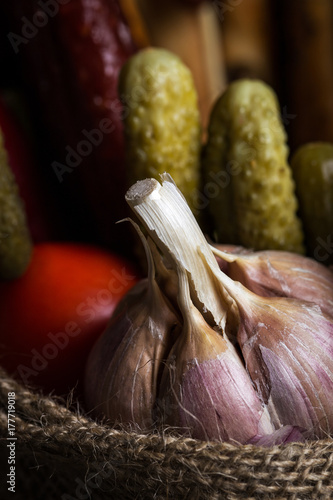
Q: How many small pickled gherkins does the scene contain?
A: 4